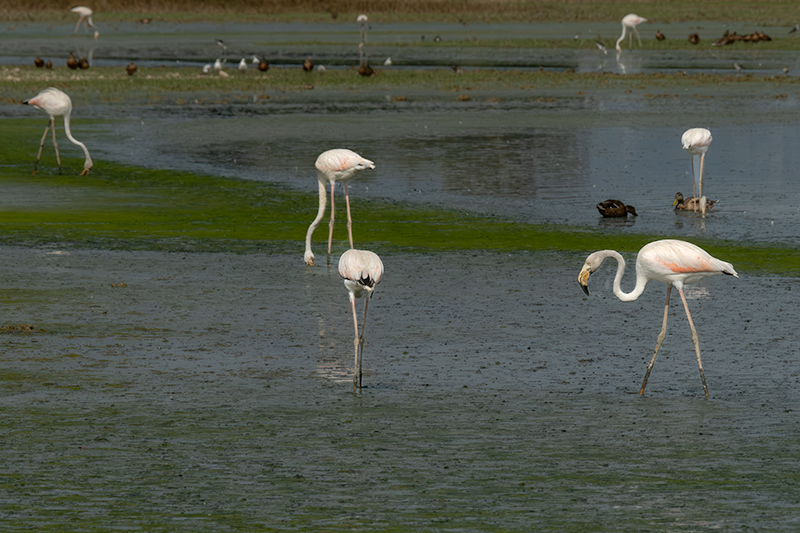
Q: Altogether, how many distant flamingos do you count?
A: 3